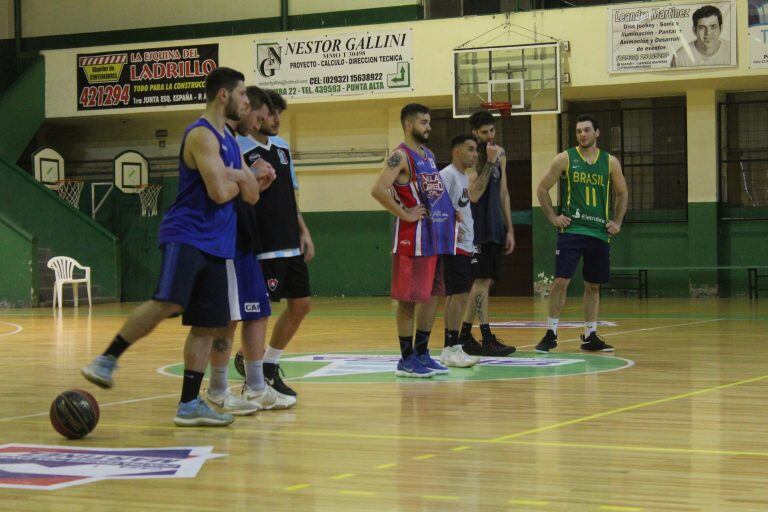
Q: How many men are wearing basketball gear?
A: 7